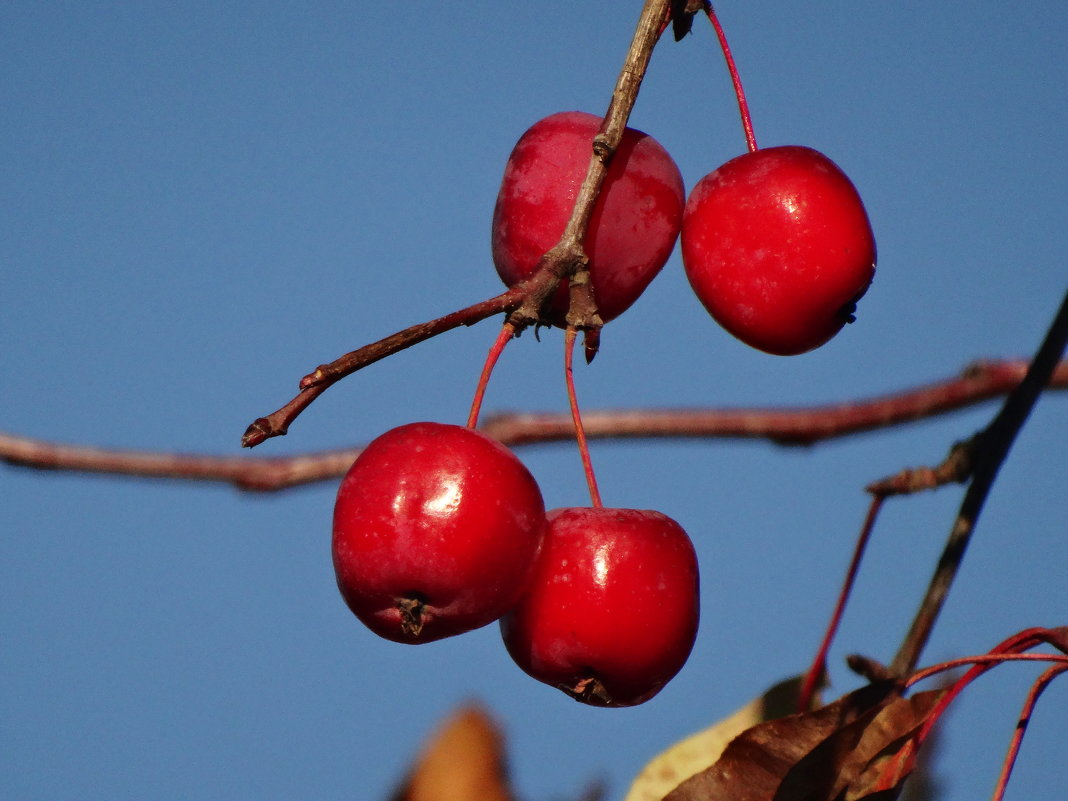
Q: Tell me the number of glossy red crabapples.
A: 4